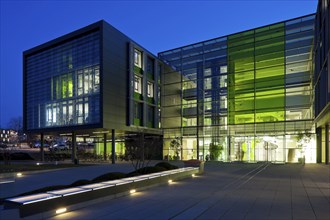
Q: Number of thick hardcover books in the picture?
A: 0